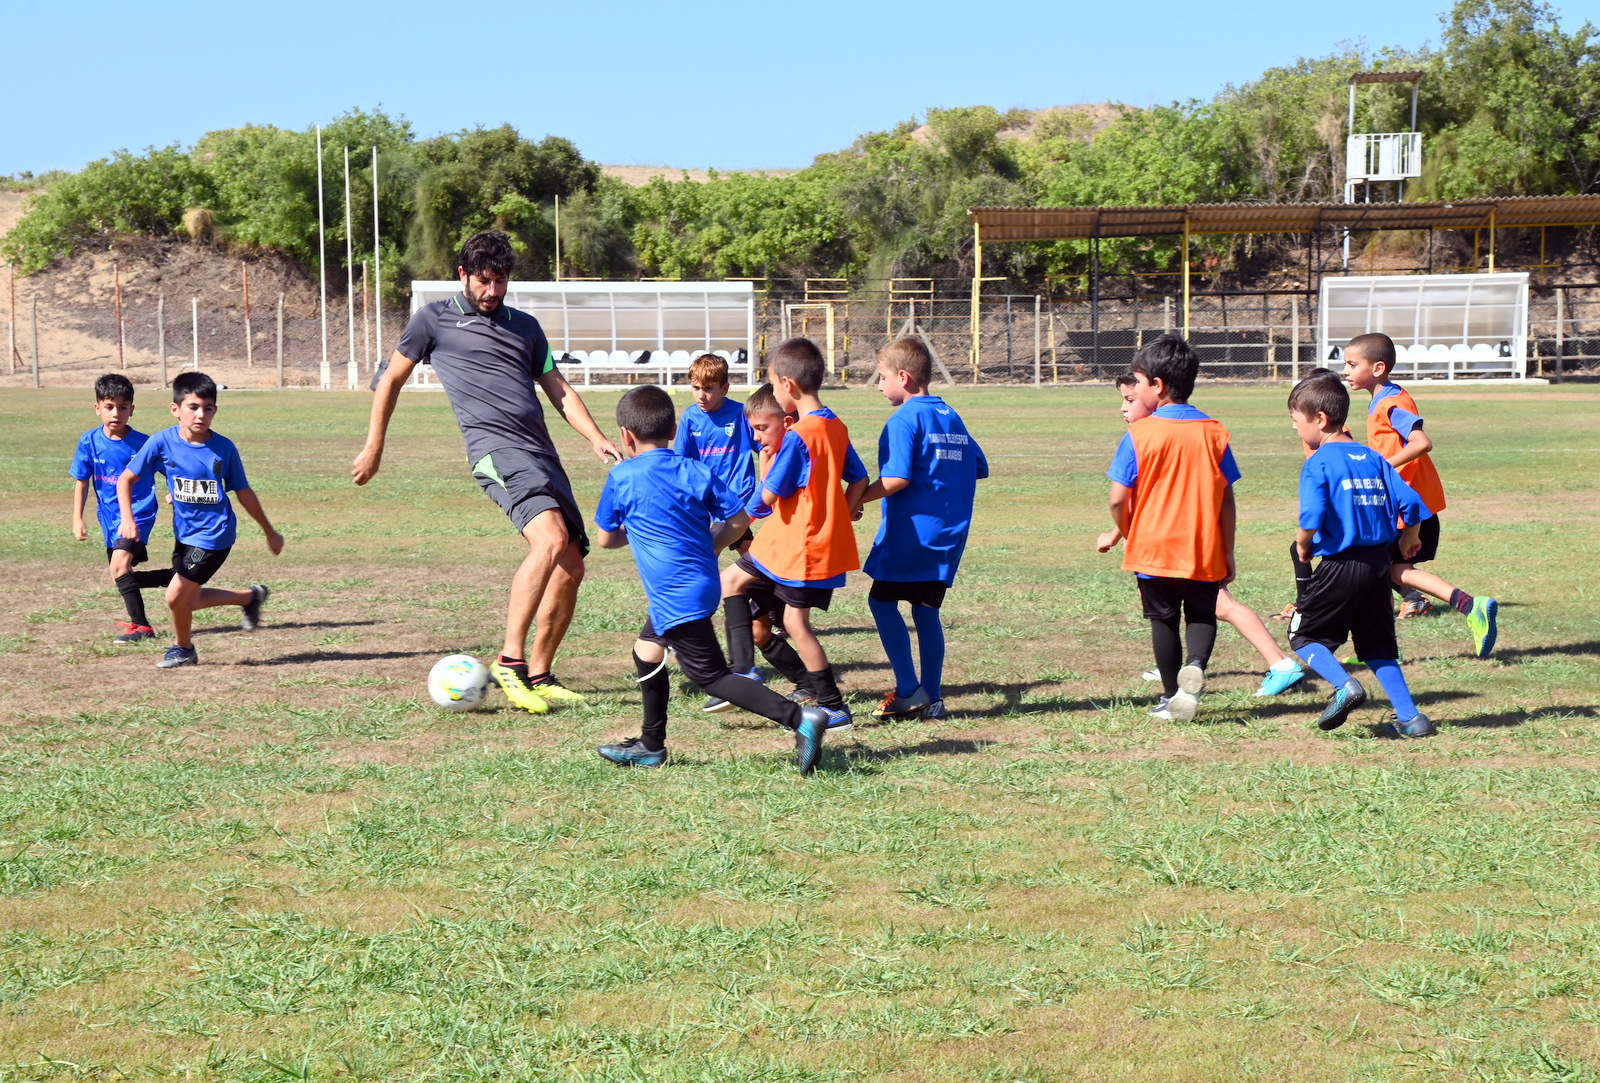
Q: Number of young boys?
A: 12